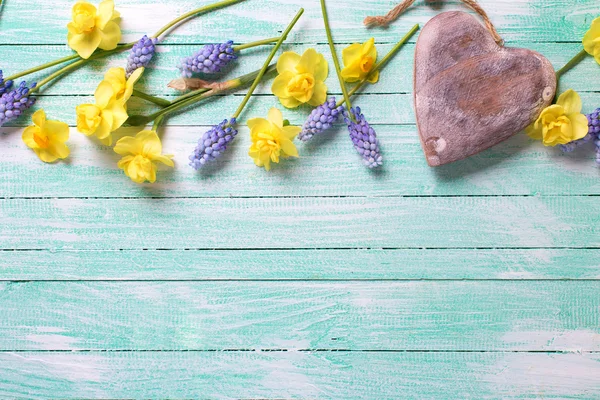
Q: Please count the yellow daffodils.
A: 10